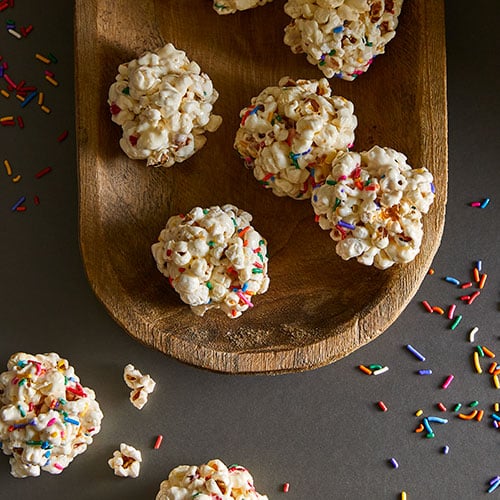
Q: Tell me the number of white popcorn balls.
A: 8